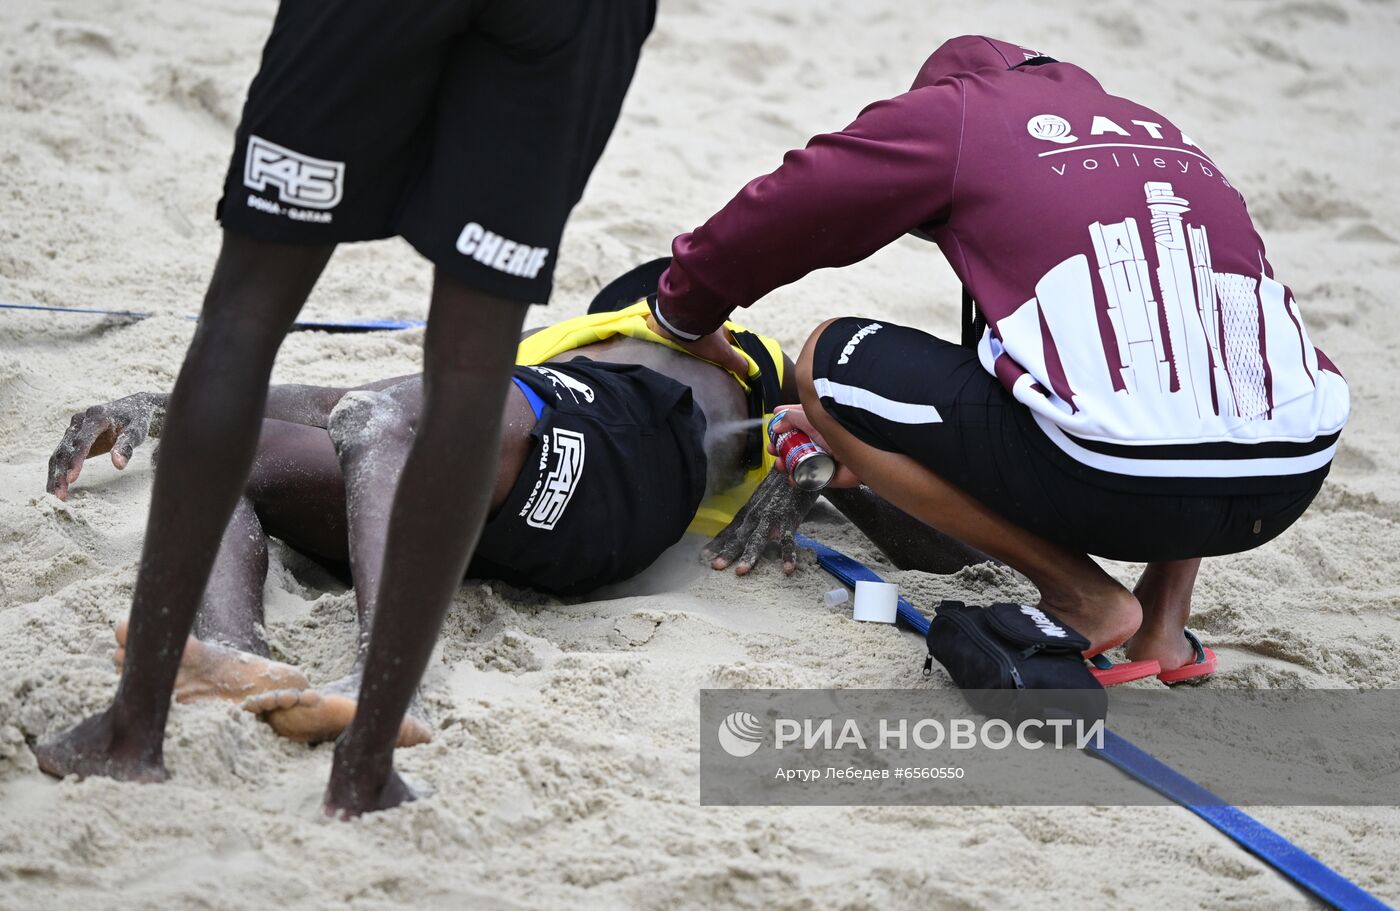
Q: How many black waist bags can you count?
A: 1